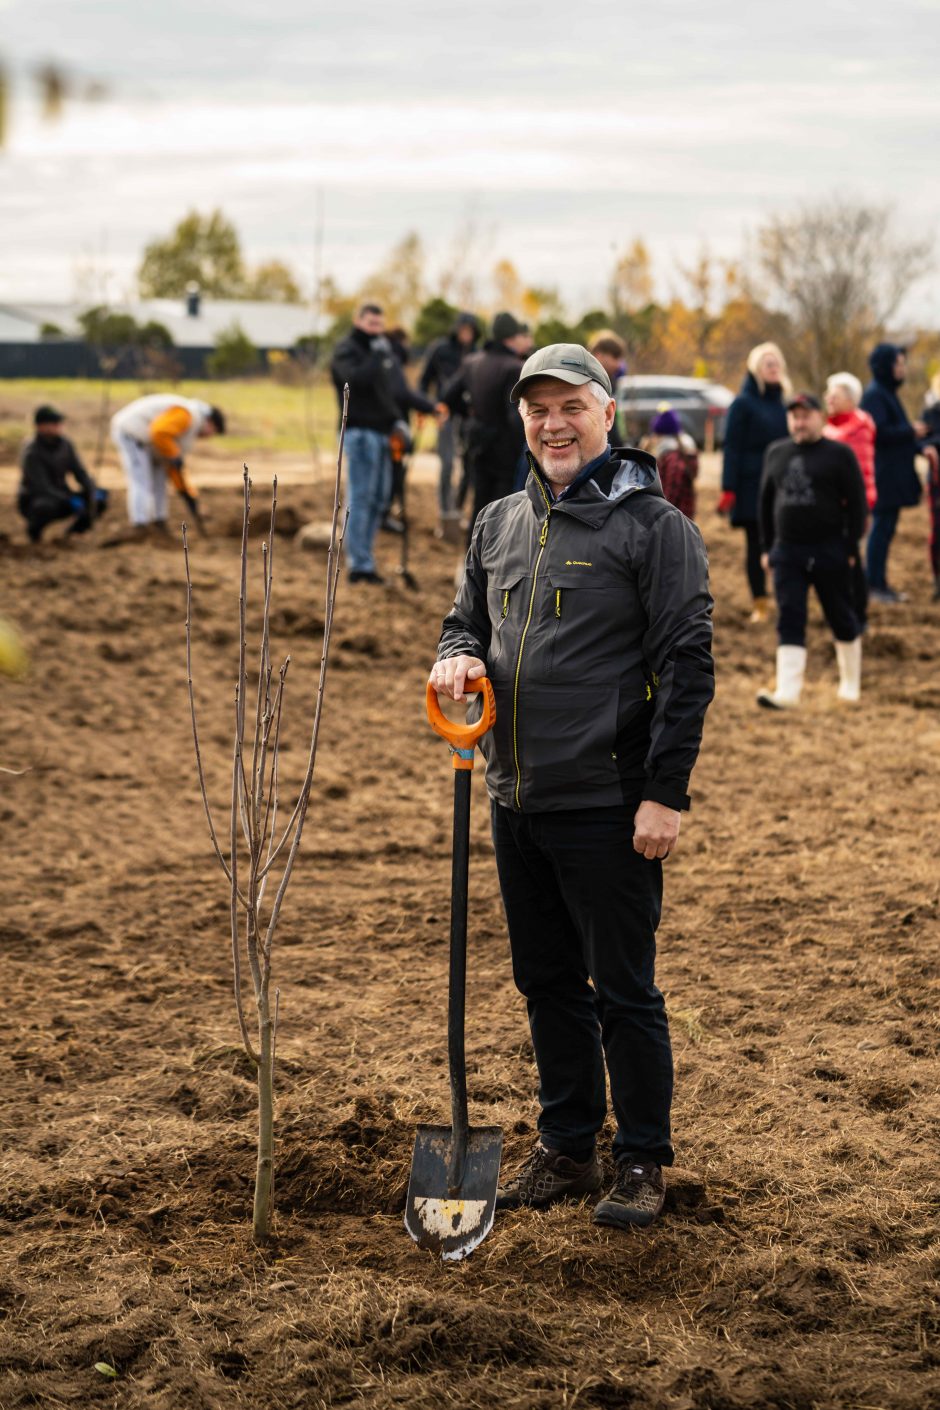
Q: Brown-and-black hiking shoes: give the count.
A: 2